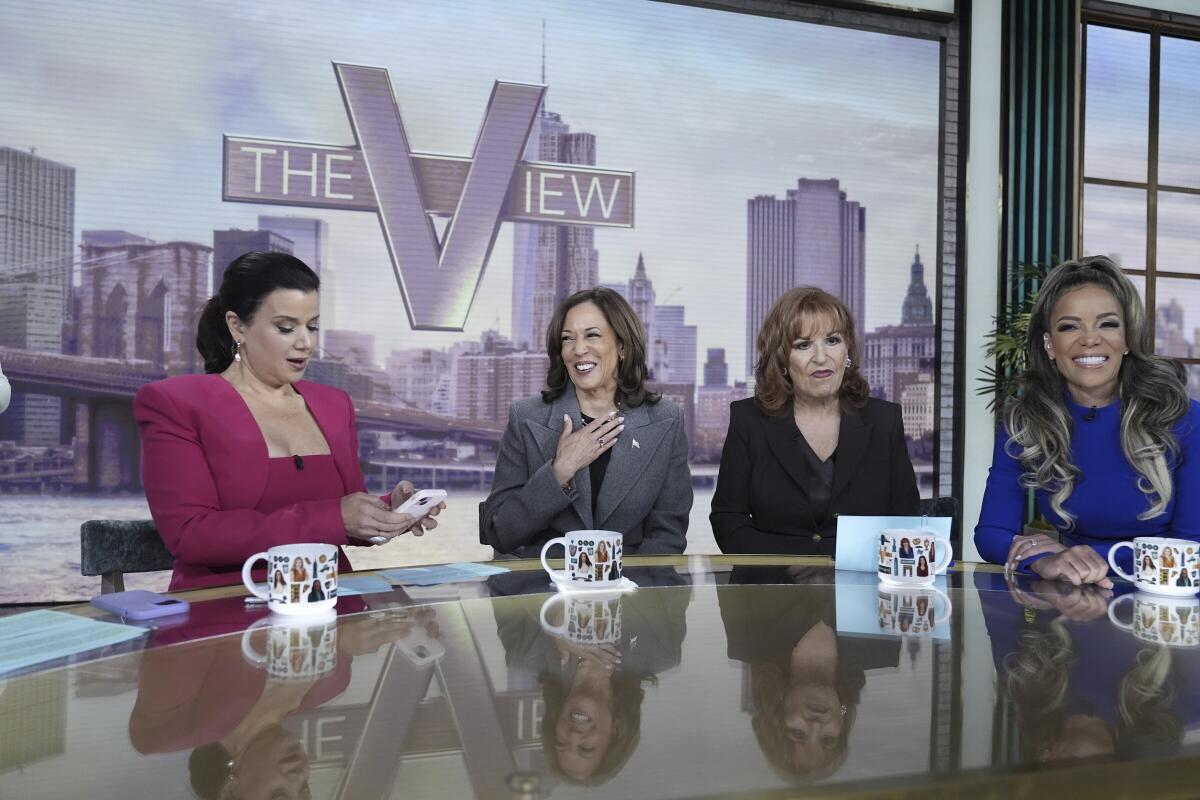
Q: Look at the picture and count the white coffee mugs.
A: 4